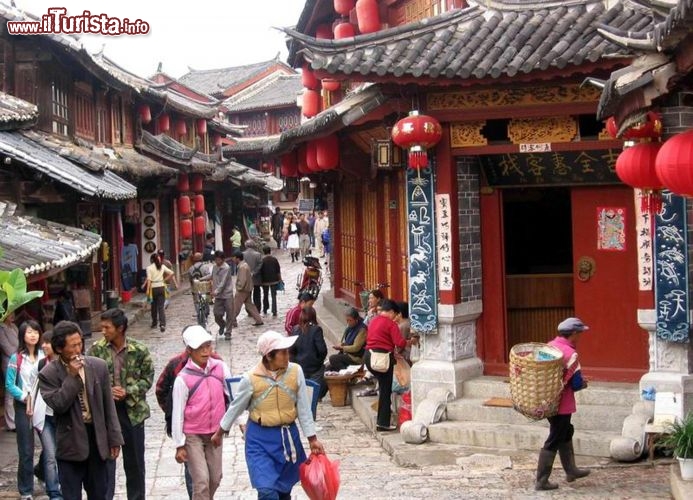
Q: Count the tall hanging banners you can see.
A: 2